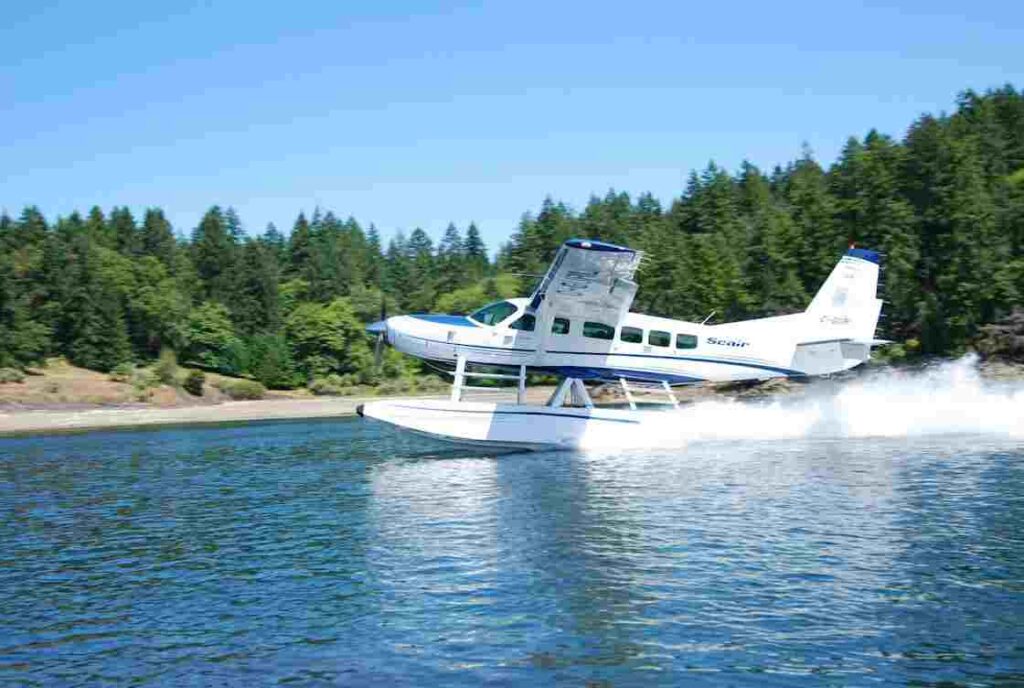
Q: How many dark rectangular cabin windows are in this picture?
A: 5